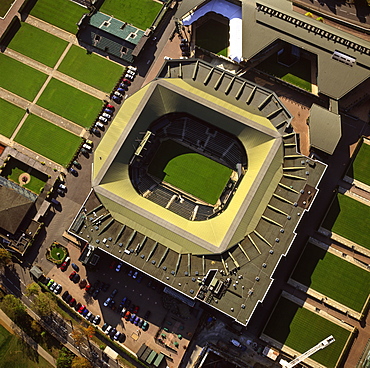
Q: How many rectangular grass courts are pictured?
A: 12